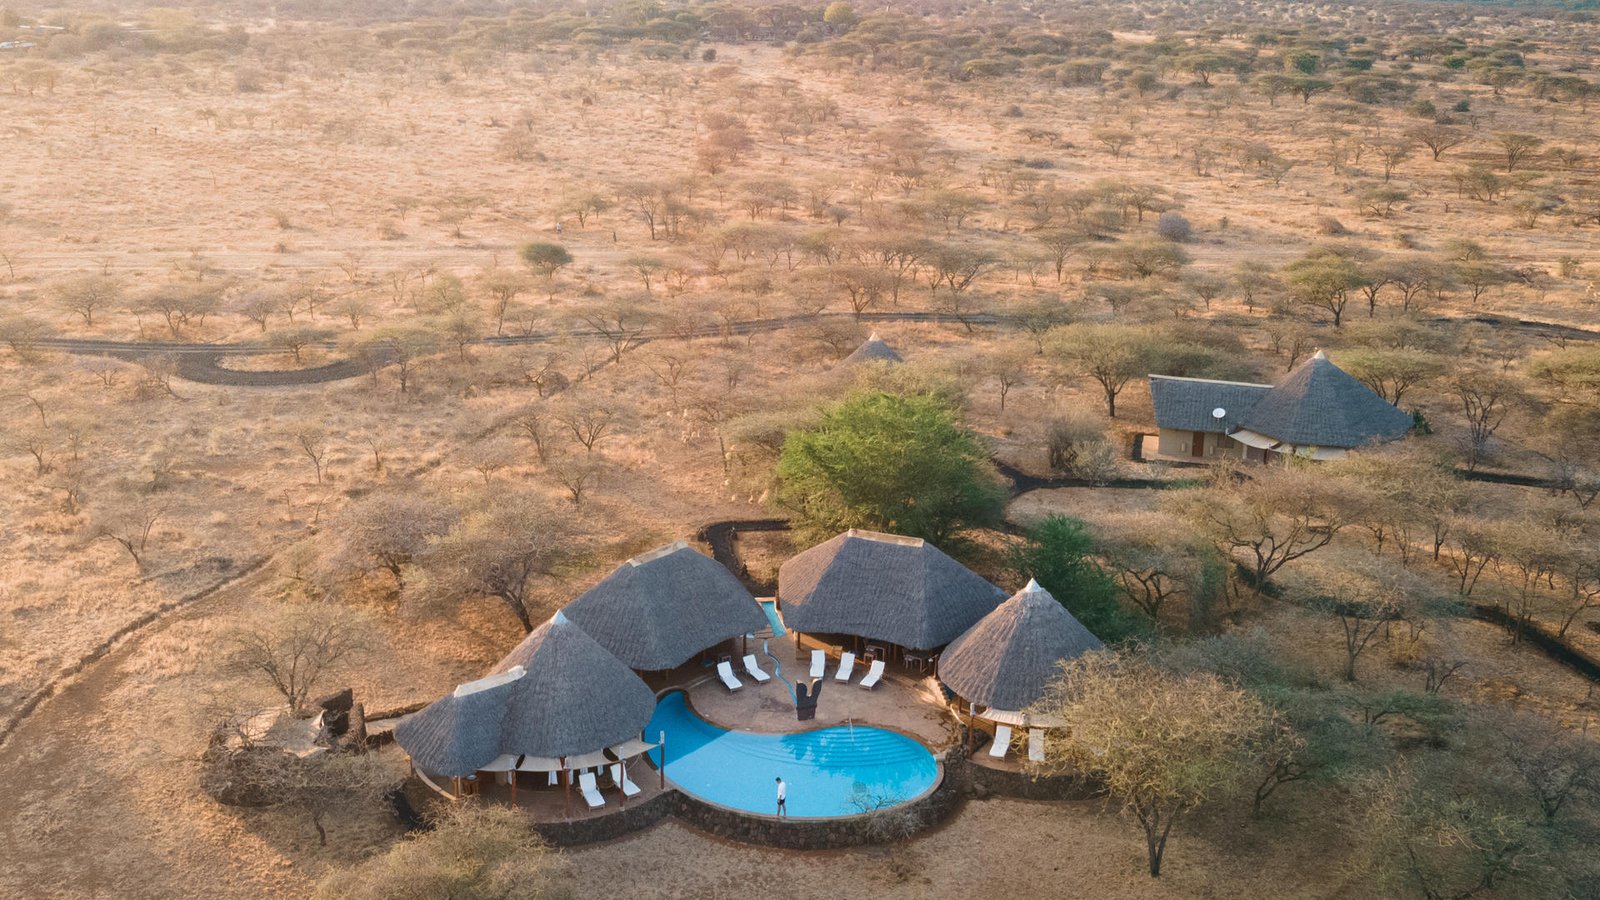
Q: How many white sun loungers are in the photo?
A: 9